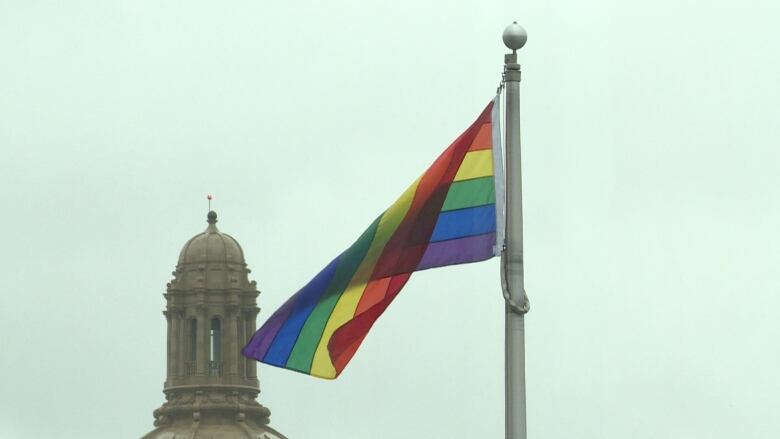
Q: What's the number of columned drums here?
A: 1